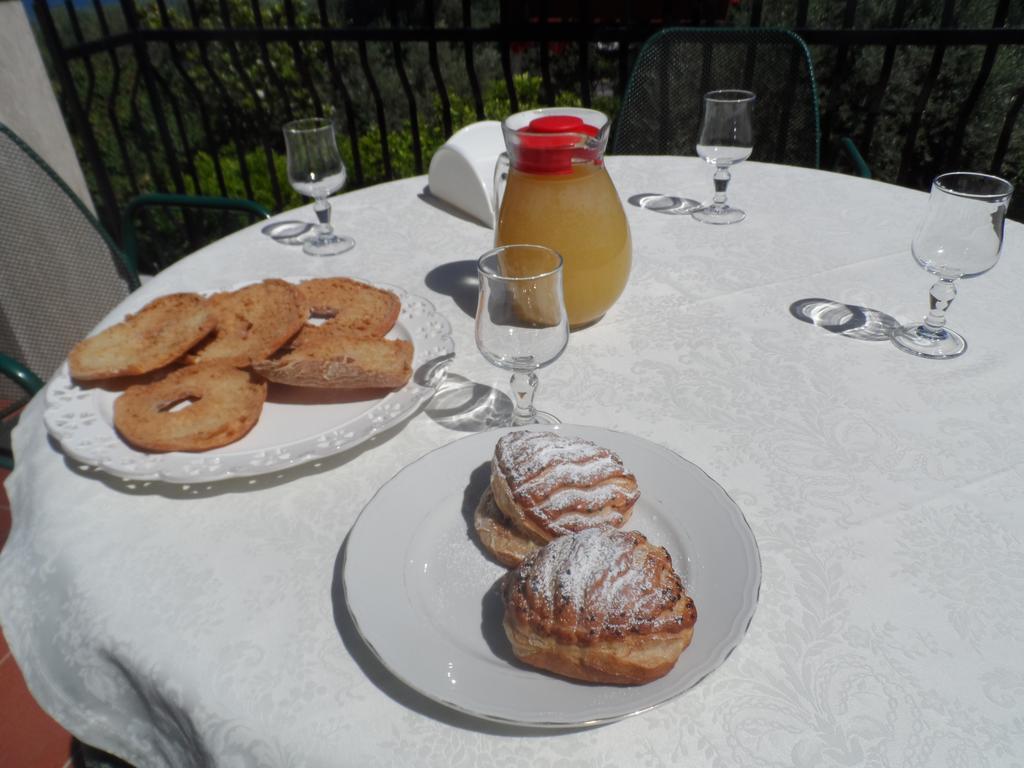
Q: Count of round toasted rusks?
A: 5